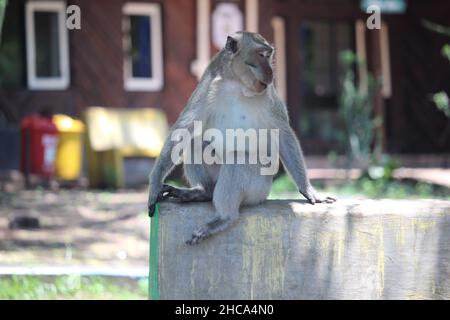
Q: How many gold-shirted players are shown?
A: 0